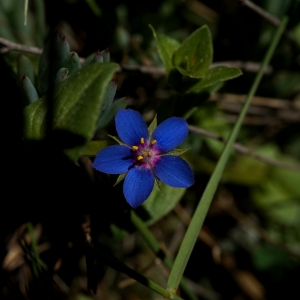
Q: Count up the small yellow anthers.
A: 5